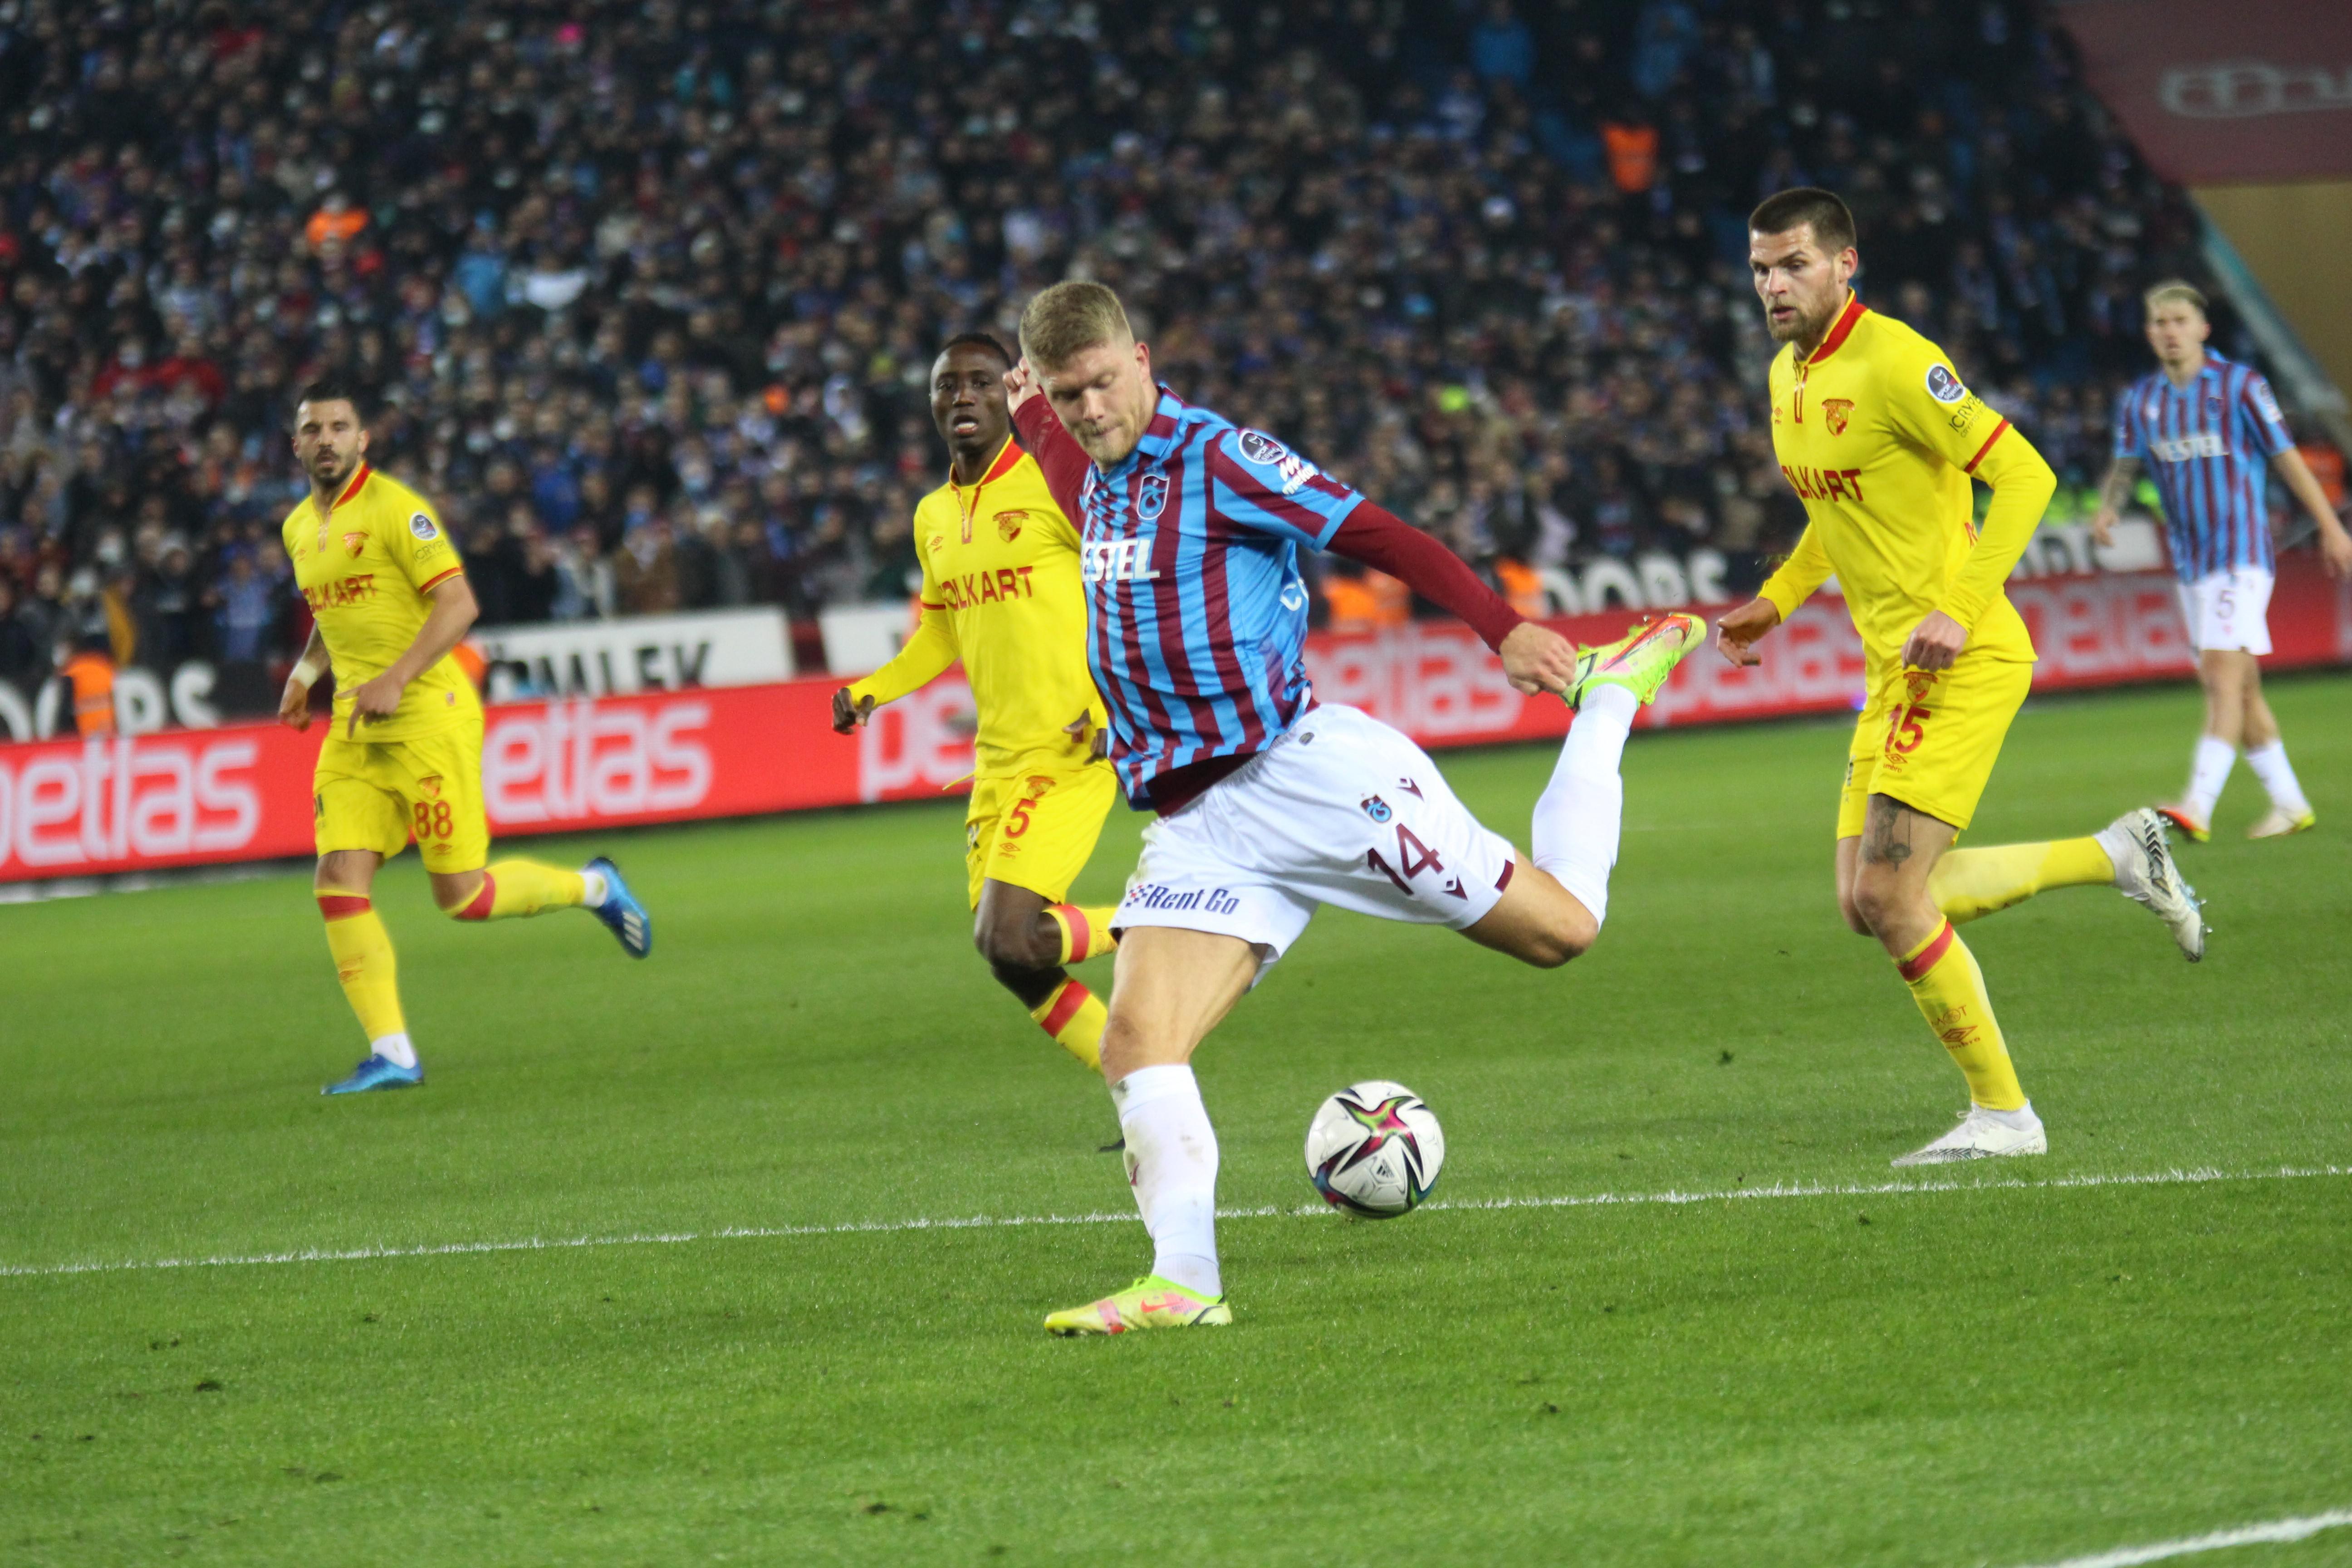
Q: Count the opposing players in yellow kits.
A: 3